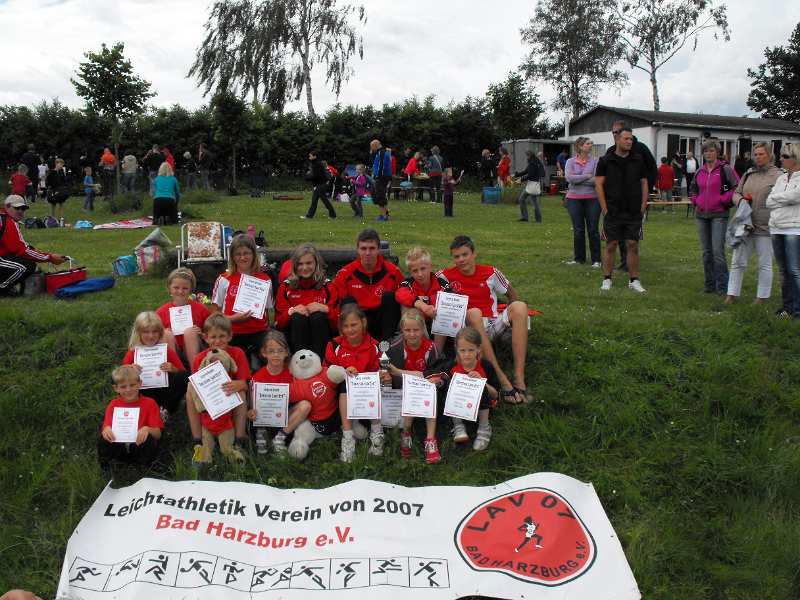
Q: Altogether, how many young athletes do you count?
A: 13